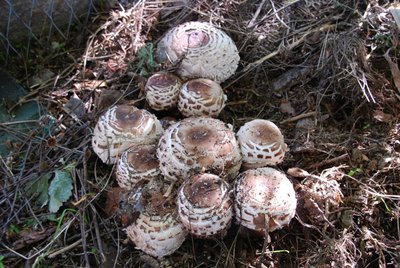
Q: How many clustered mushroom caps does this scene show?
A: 10